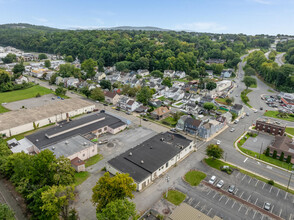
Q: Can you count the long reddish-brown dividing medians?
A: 1